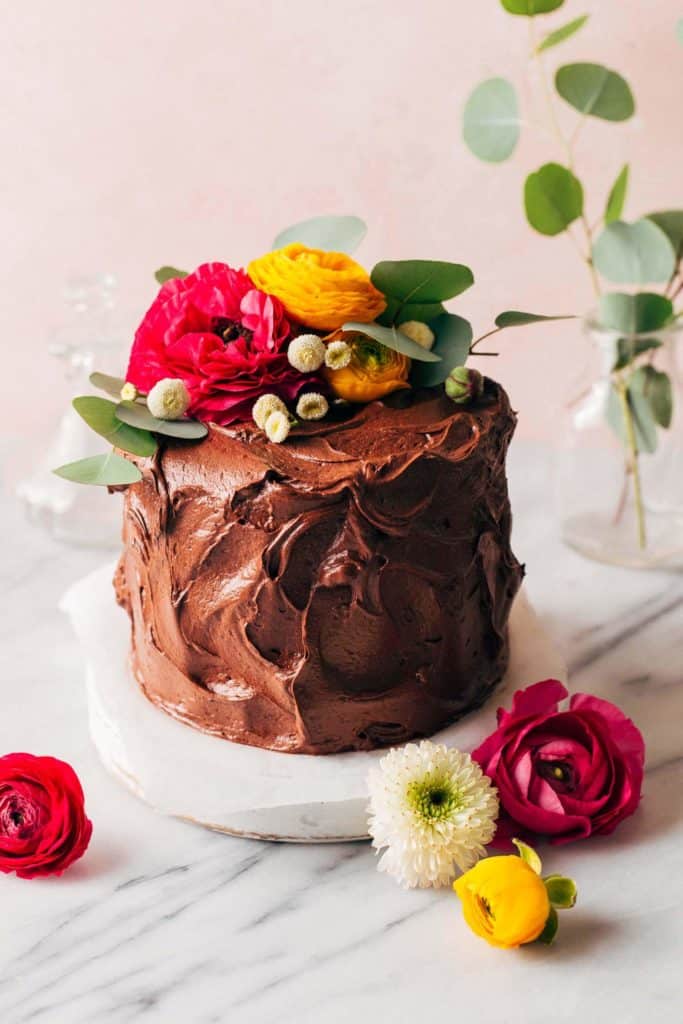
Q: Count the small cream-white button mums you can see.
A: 8